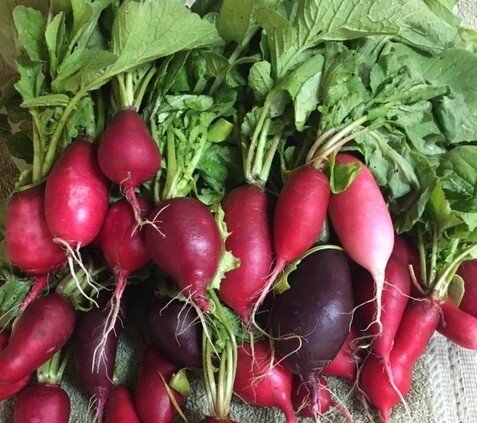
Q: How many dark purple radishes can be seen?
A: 3